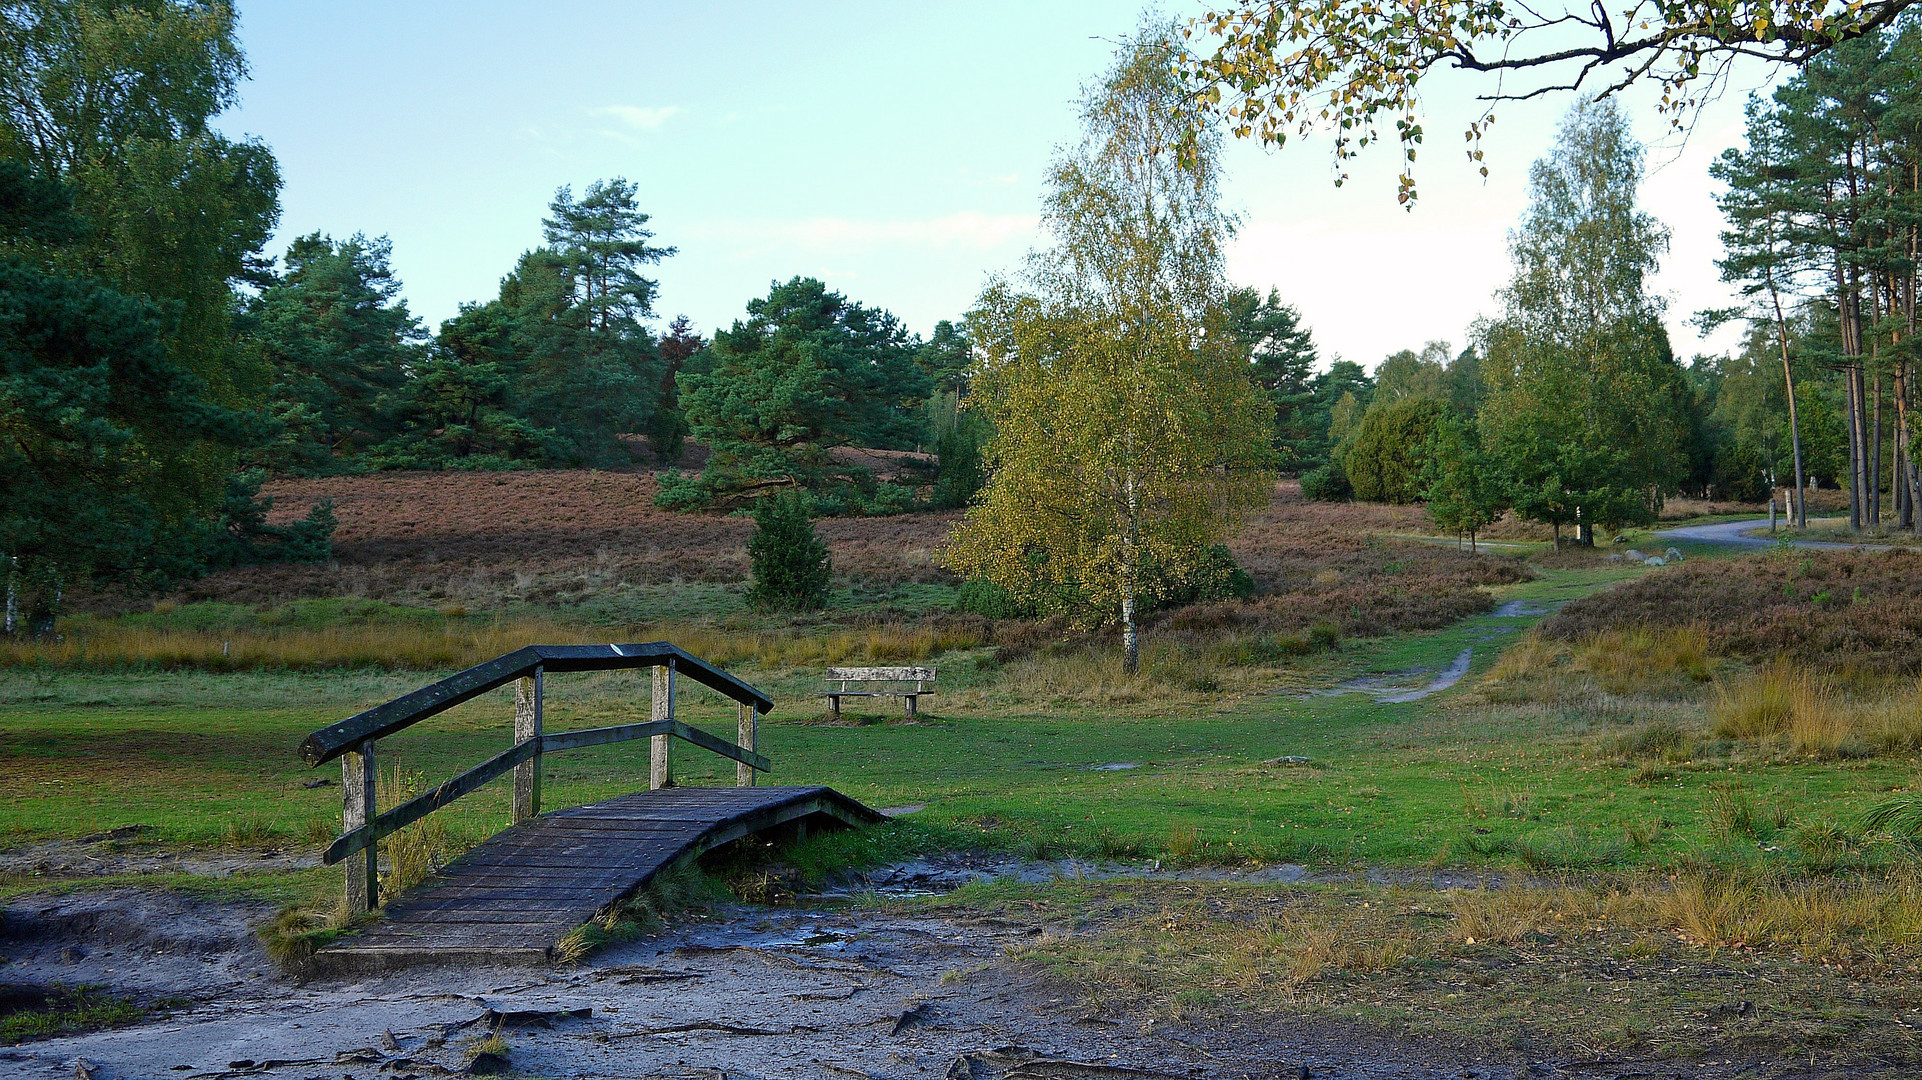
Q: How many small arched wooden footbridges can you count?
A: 1